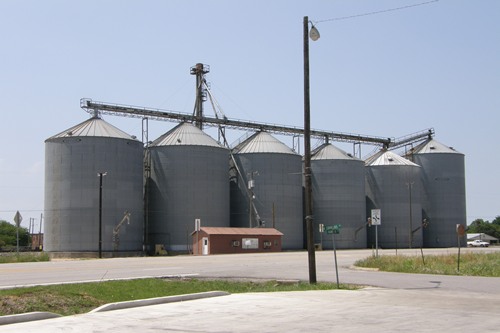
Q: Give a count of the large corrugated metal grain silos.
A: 6